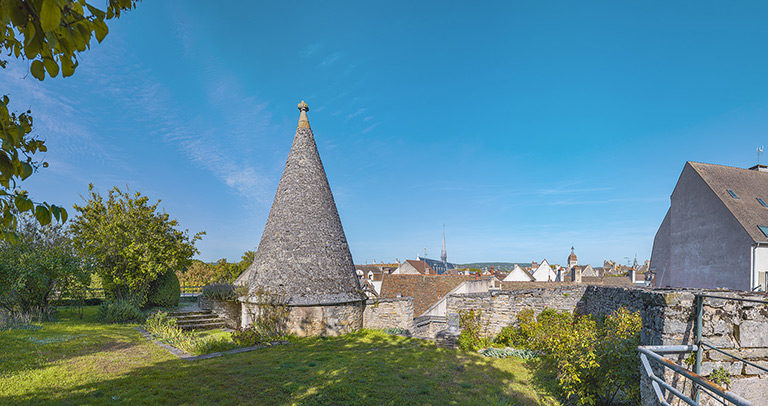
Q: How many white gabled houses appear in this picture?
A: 2